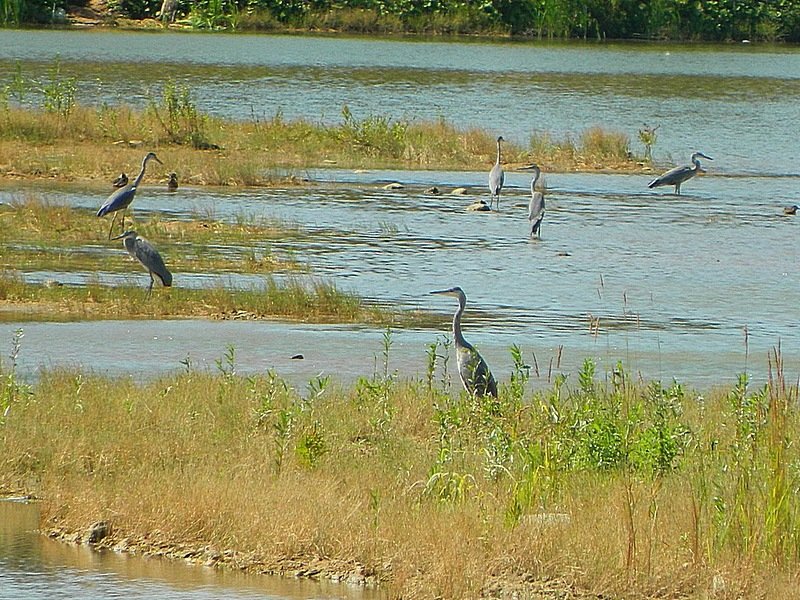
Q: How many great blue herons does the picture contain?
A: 6